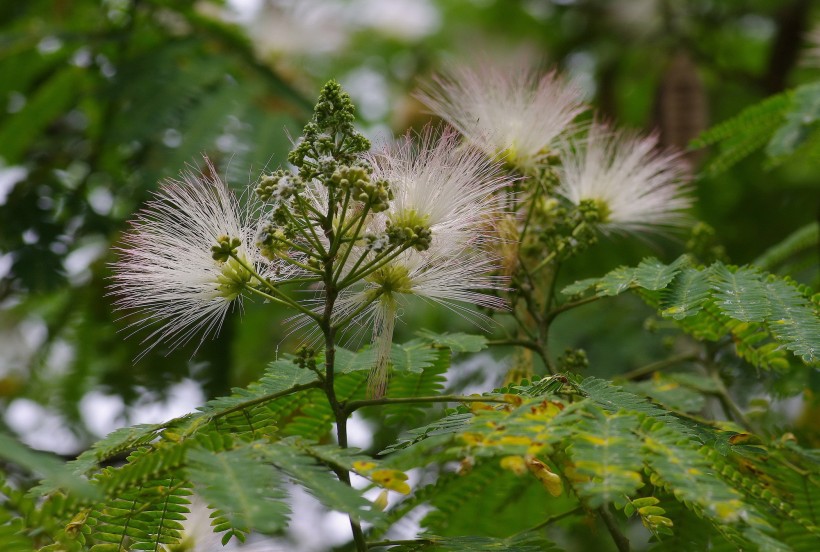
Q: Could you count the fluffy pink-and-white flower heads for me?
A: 5